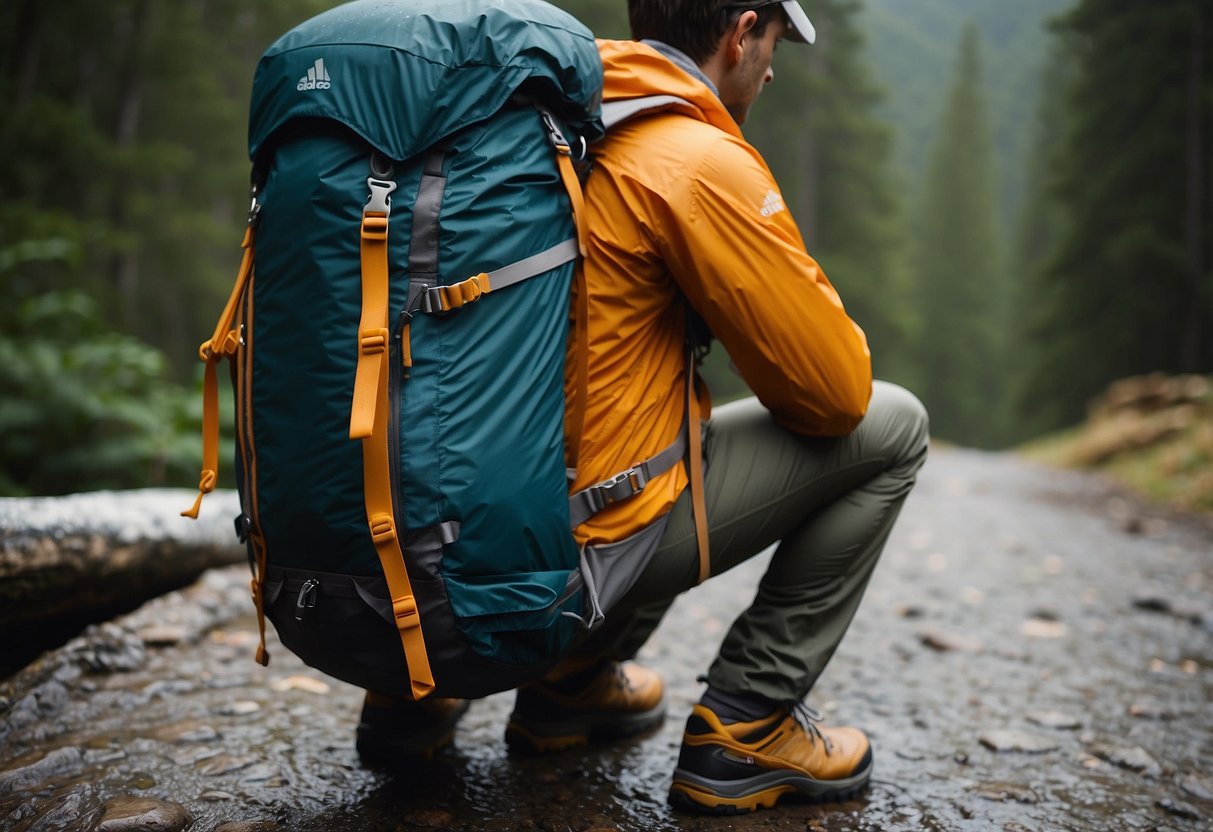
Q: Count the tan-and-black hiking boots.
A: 3